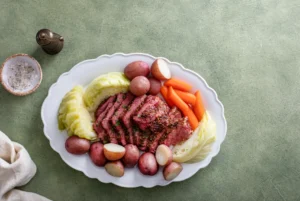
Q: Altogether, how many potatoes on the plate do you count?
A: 12